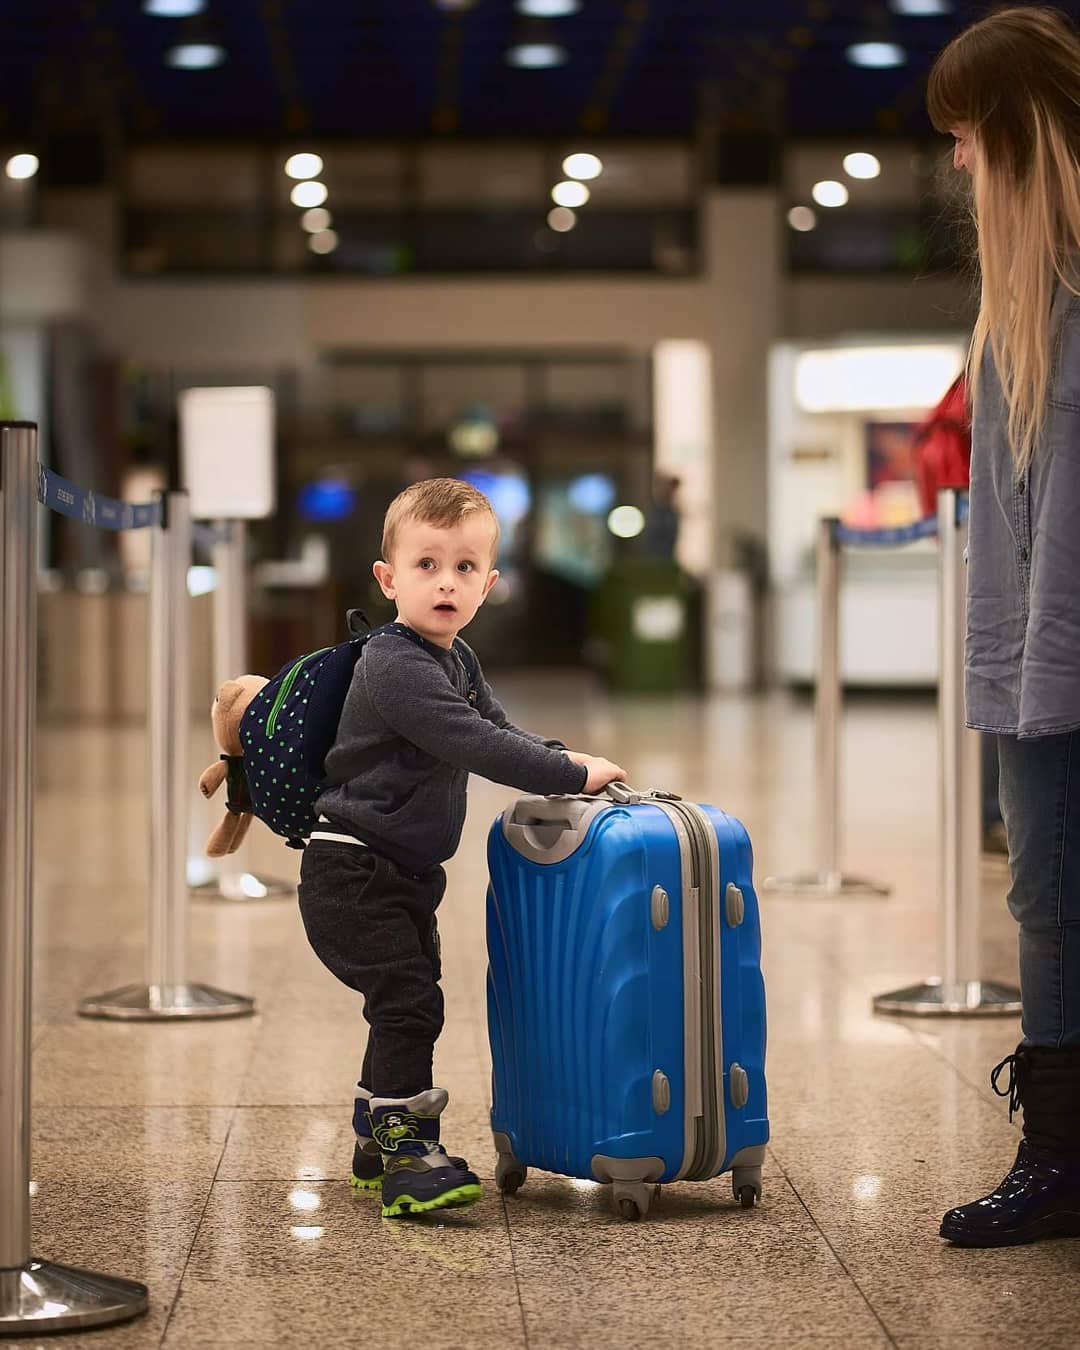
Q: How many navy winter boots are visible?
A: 2